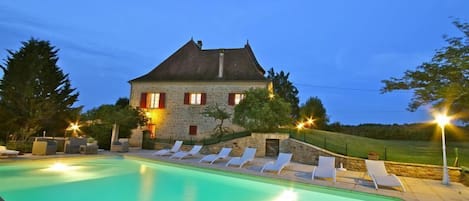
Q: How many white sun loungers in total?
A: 7